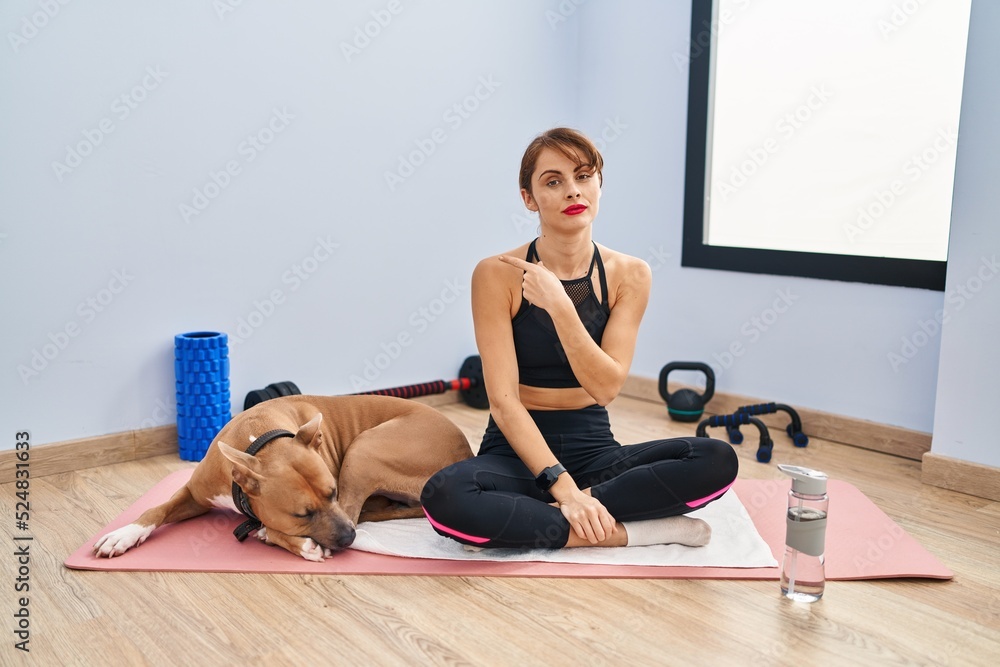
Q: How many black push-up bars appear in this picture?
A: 2